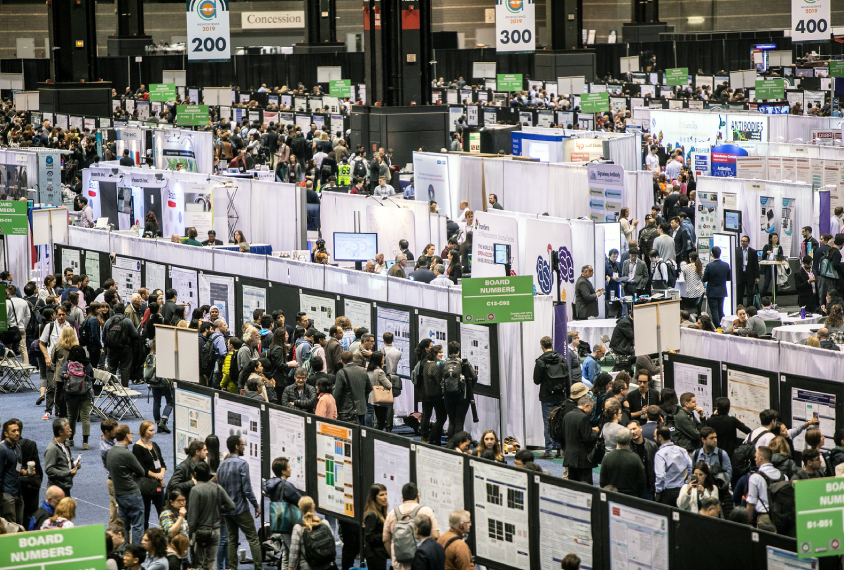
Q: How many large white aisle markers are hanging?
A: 3